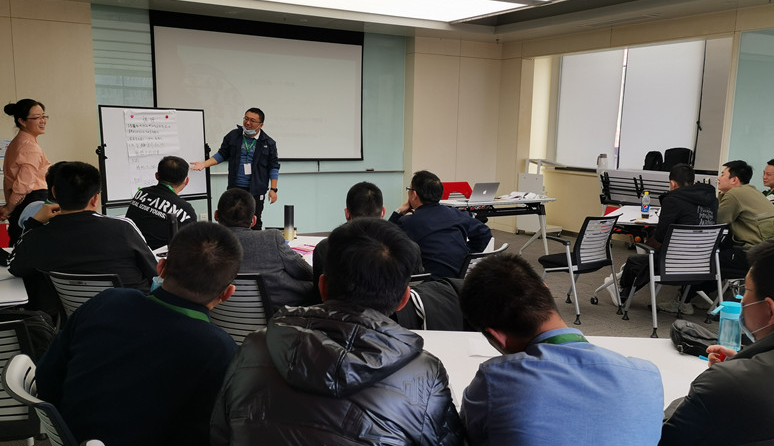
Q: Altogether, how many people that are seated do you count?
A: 13